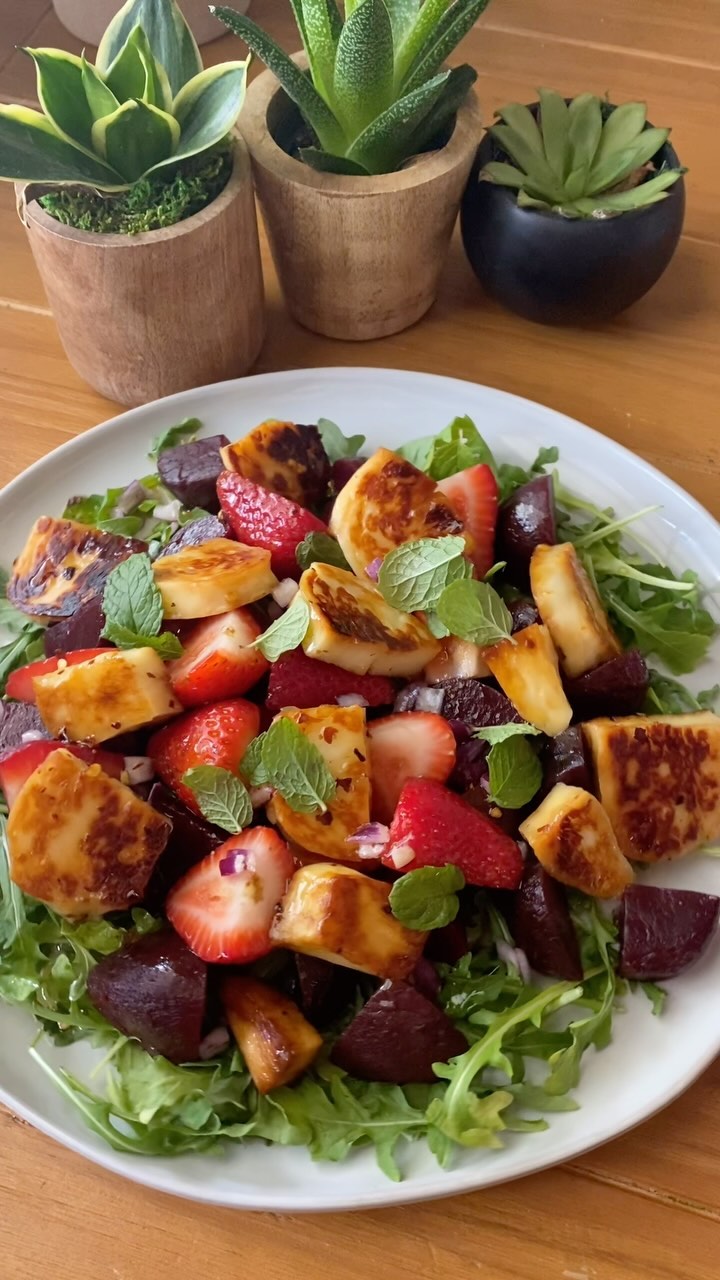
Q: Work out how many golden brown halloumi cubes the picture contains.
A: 14